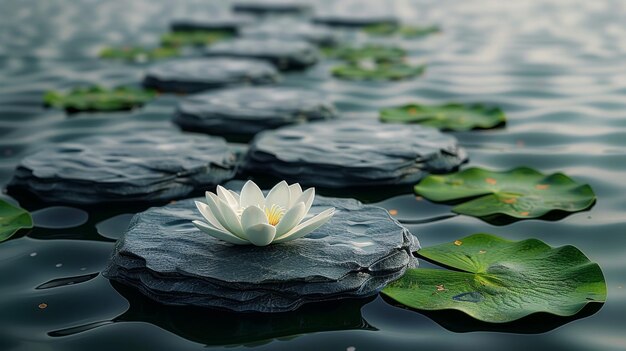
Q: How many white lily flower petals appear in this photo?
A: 14